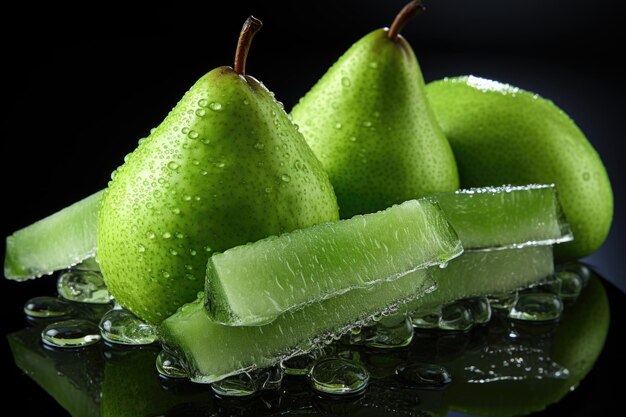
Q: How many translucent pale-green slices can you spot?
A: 5